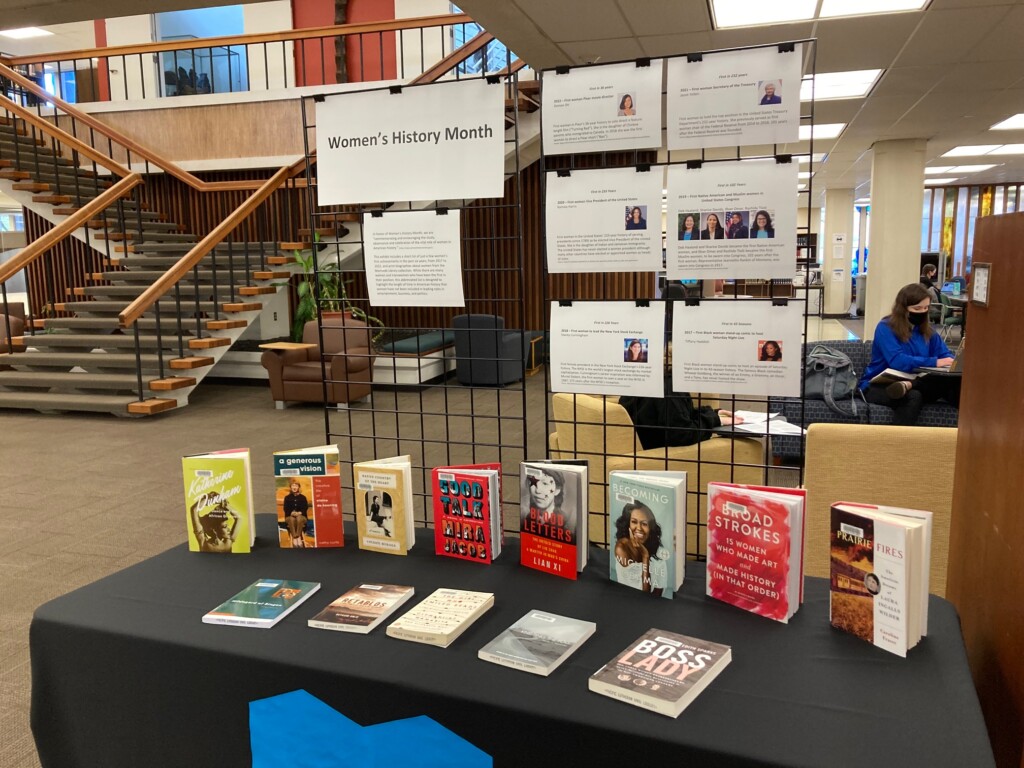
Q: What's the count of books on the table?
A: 13